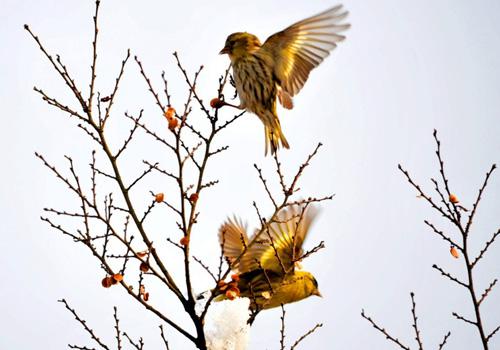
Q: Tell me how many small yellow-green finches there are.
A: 2